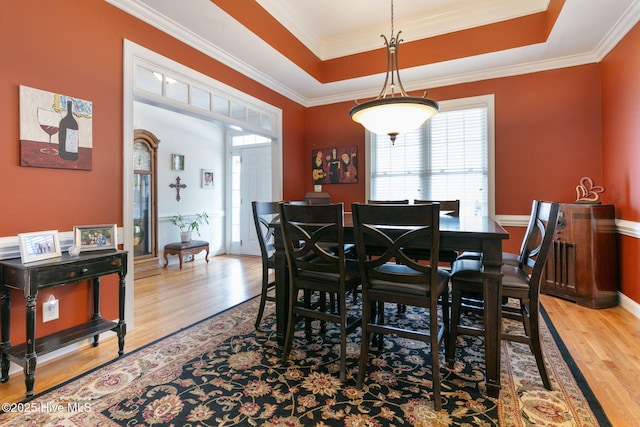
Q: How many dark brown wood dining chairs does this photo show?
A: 8